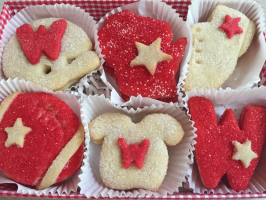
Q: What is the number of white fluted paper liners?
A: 6